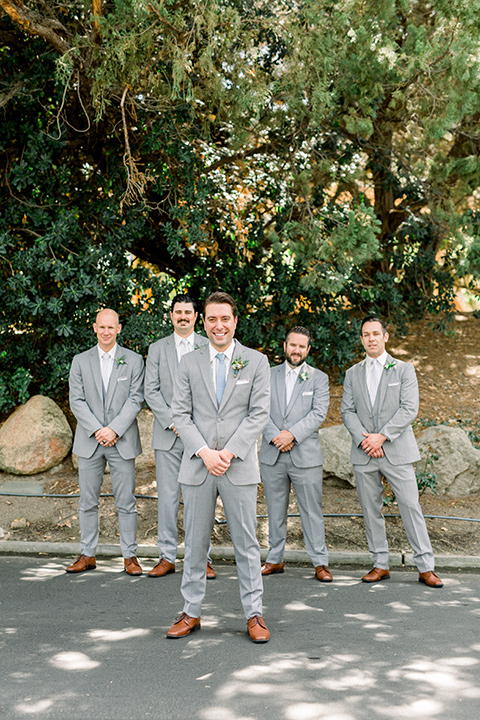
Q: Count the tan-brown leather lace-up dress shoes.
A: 10